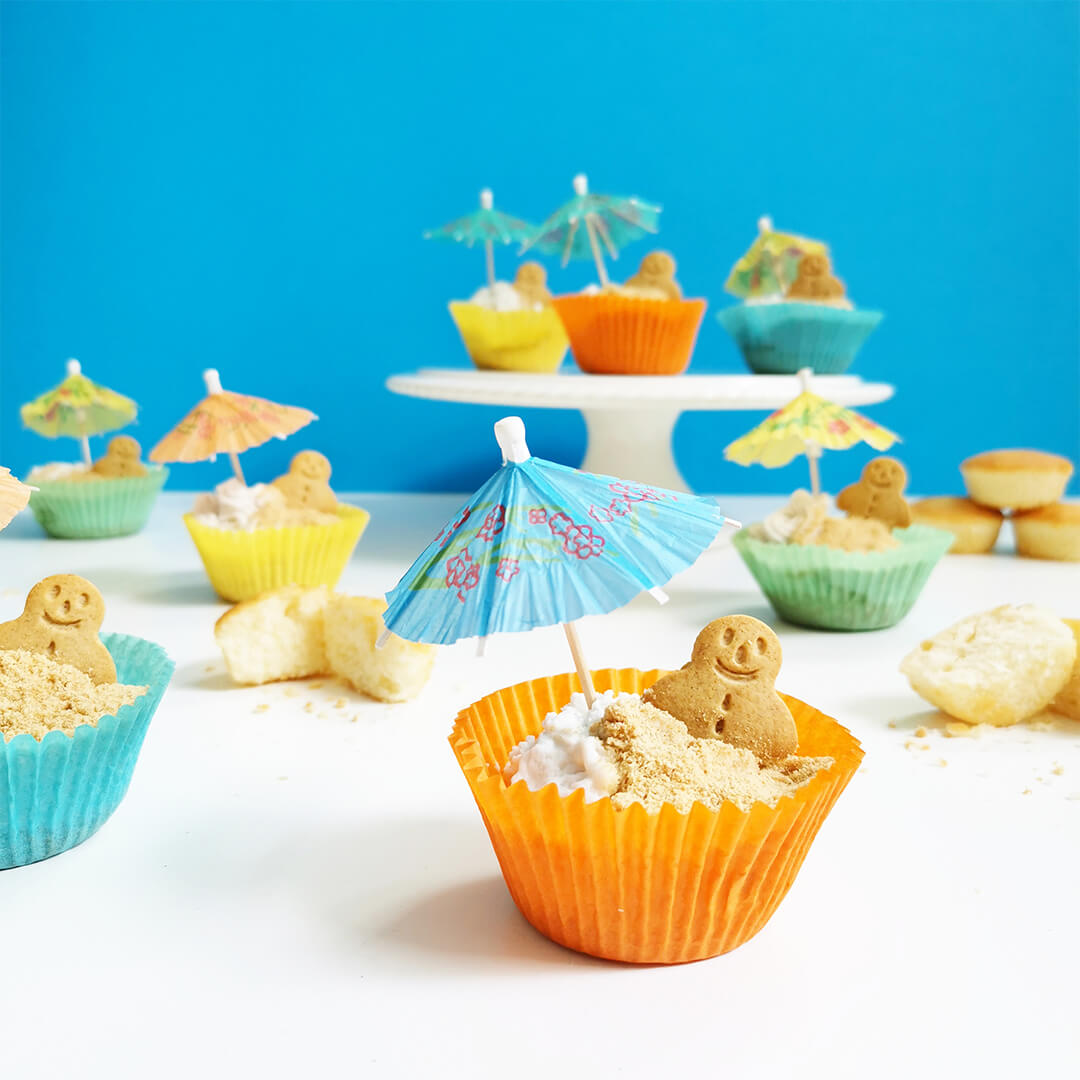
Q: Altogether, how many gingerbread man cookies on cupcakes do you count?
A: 8